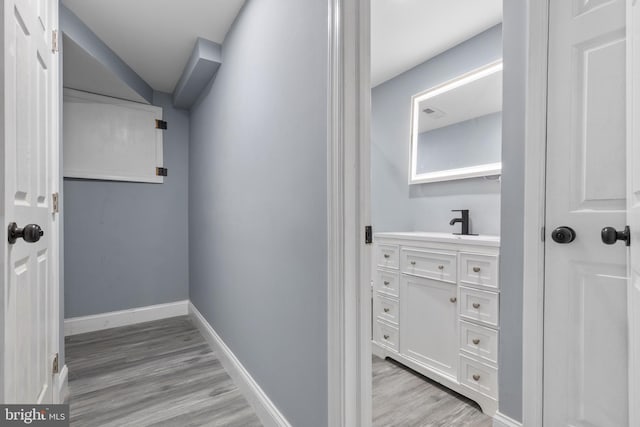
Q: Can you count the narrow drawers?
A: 8